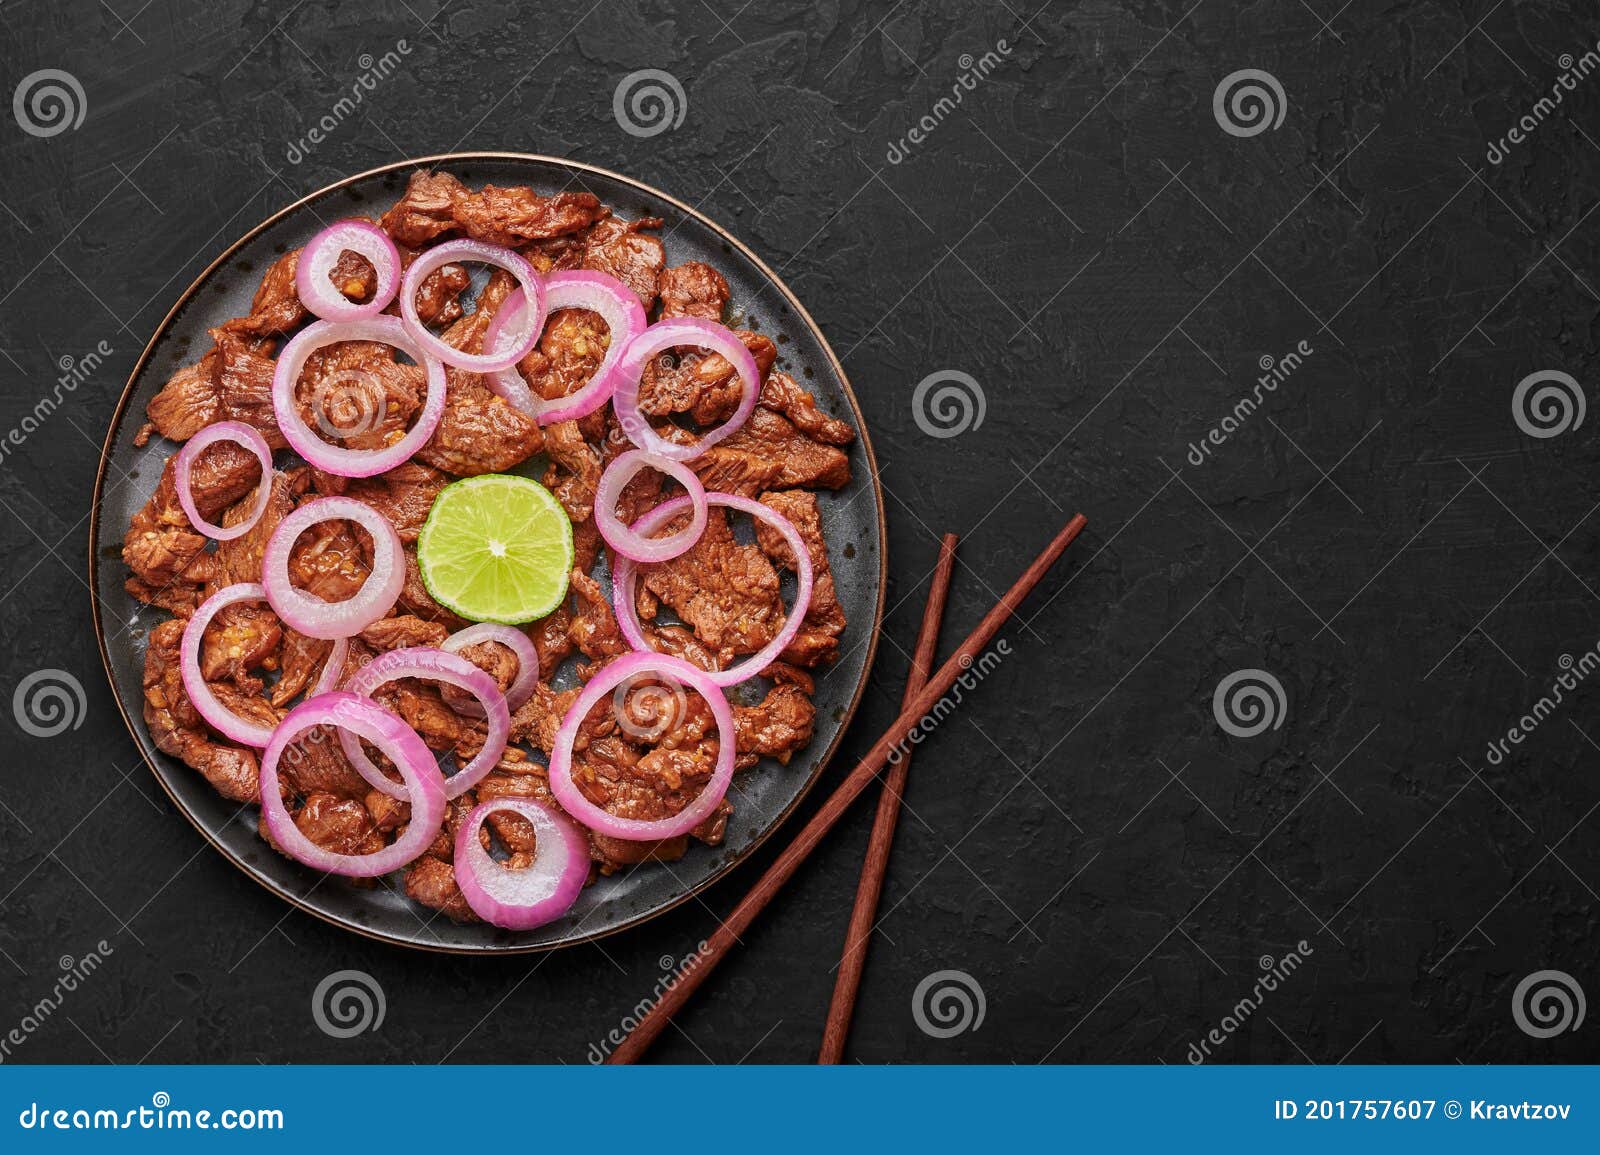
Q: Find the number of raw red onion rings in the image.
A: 15